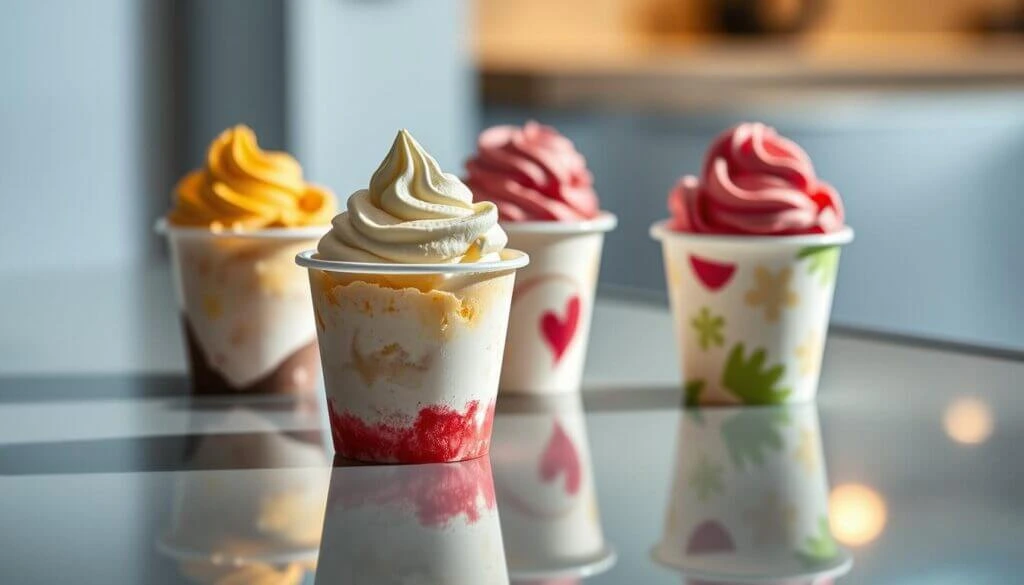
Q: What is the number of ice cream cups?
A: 4